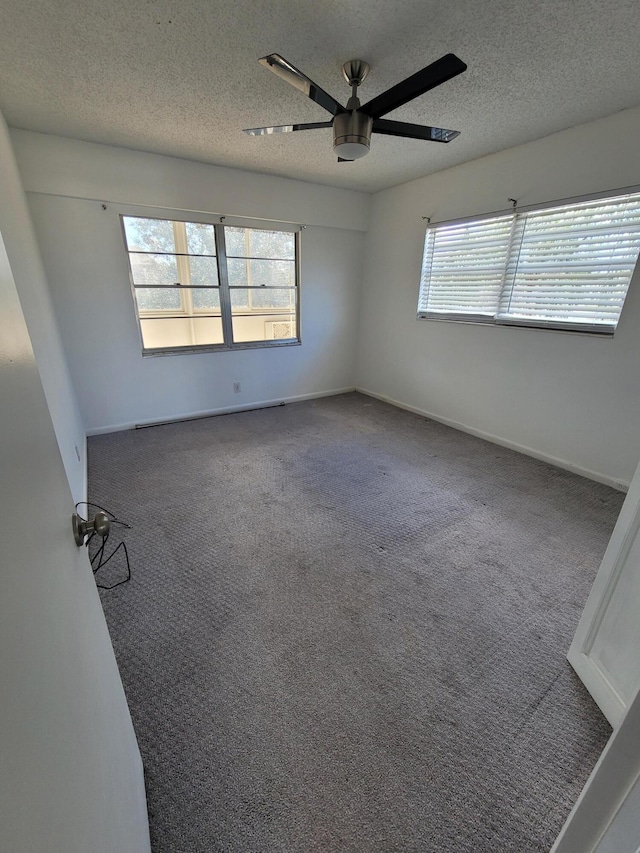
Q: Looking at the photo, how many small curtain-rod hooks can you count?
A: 5